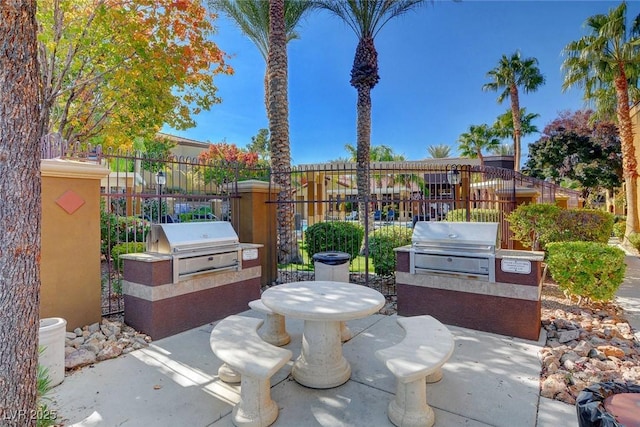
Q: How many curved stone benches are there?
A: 3